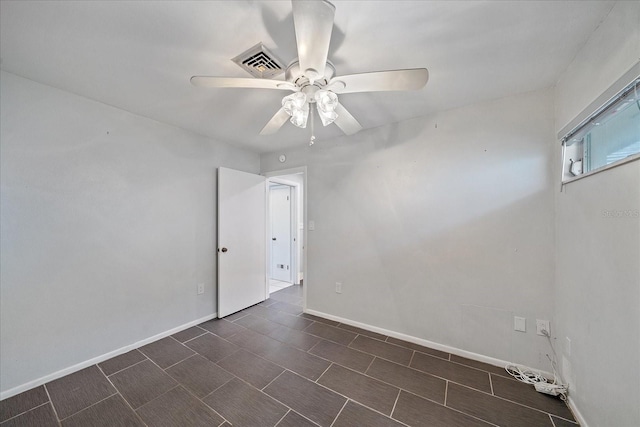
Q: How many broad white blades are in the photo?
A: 5